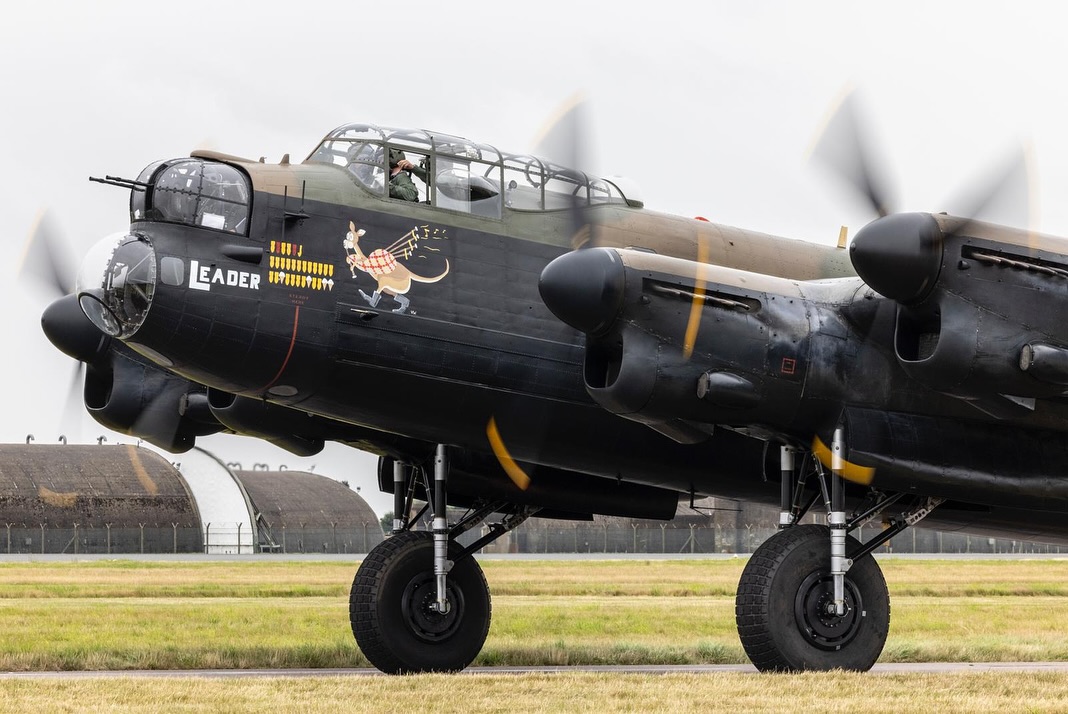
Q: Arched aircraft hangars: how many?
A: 2